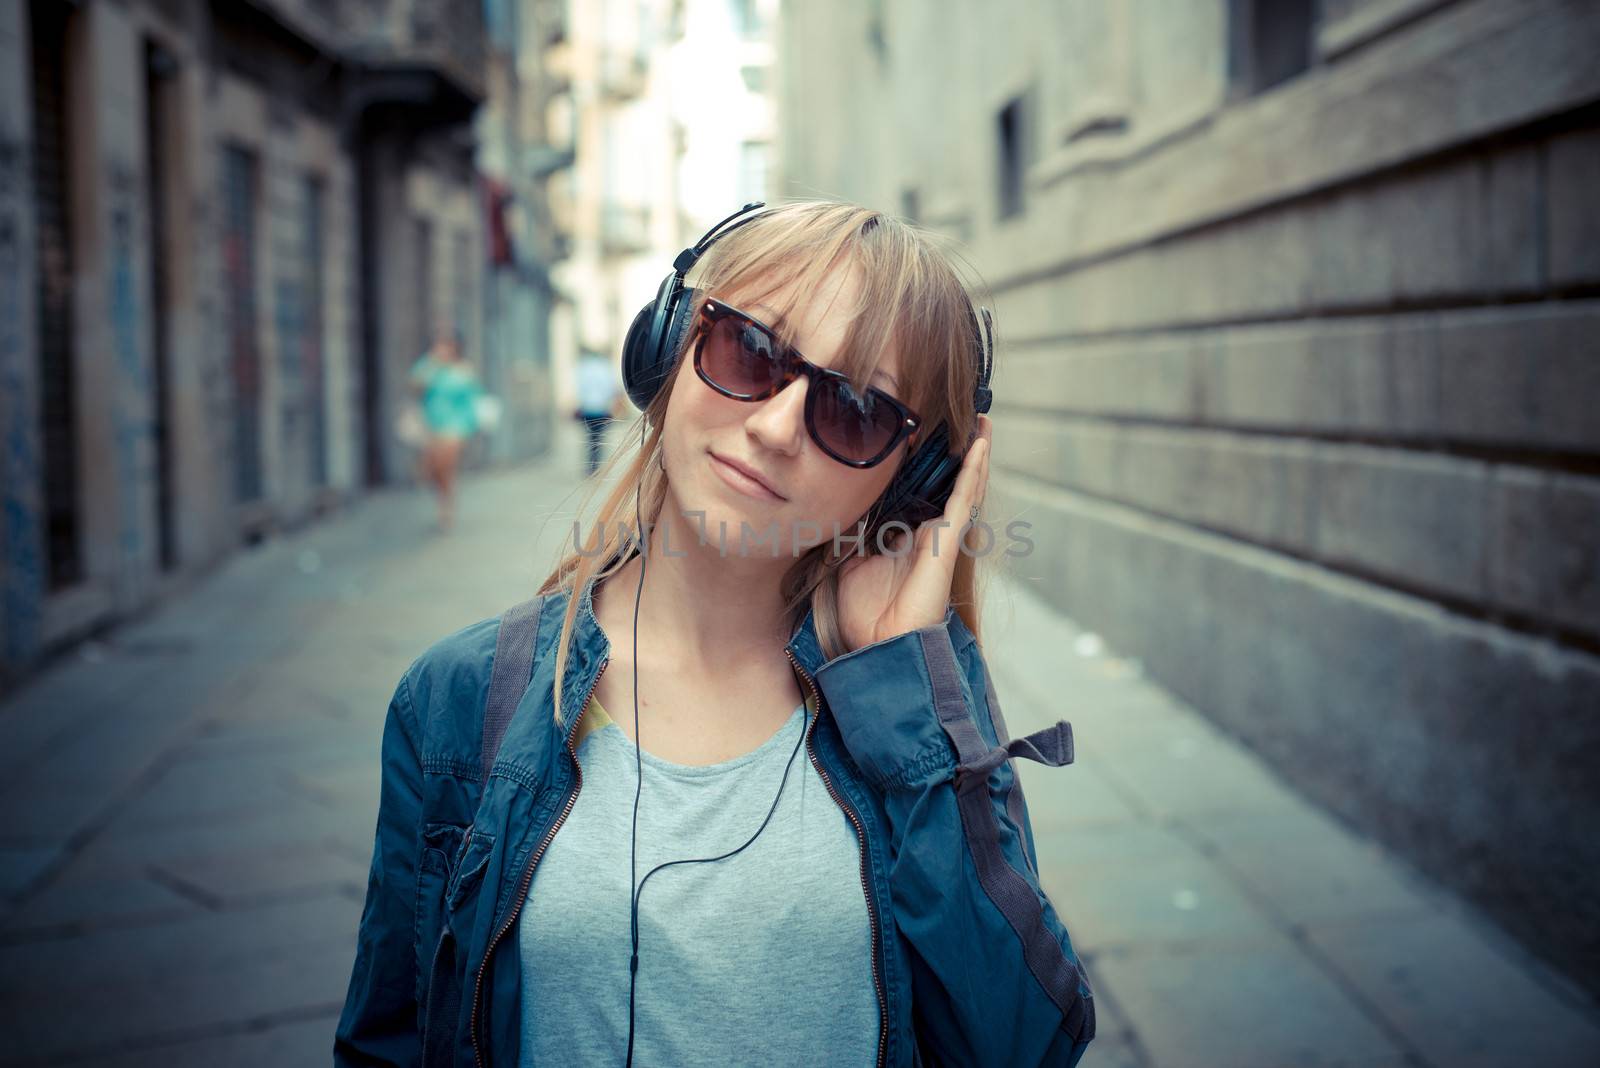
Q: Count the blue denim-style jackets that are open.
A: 1